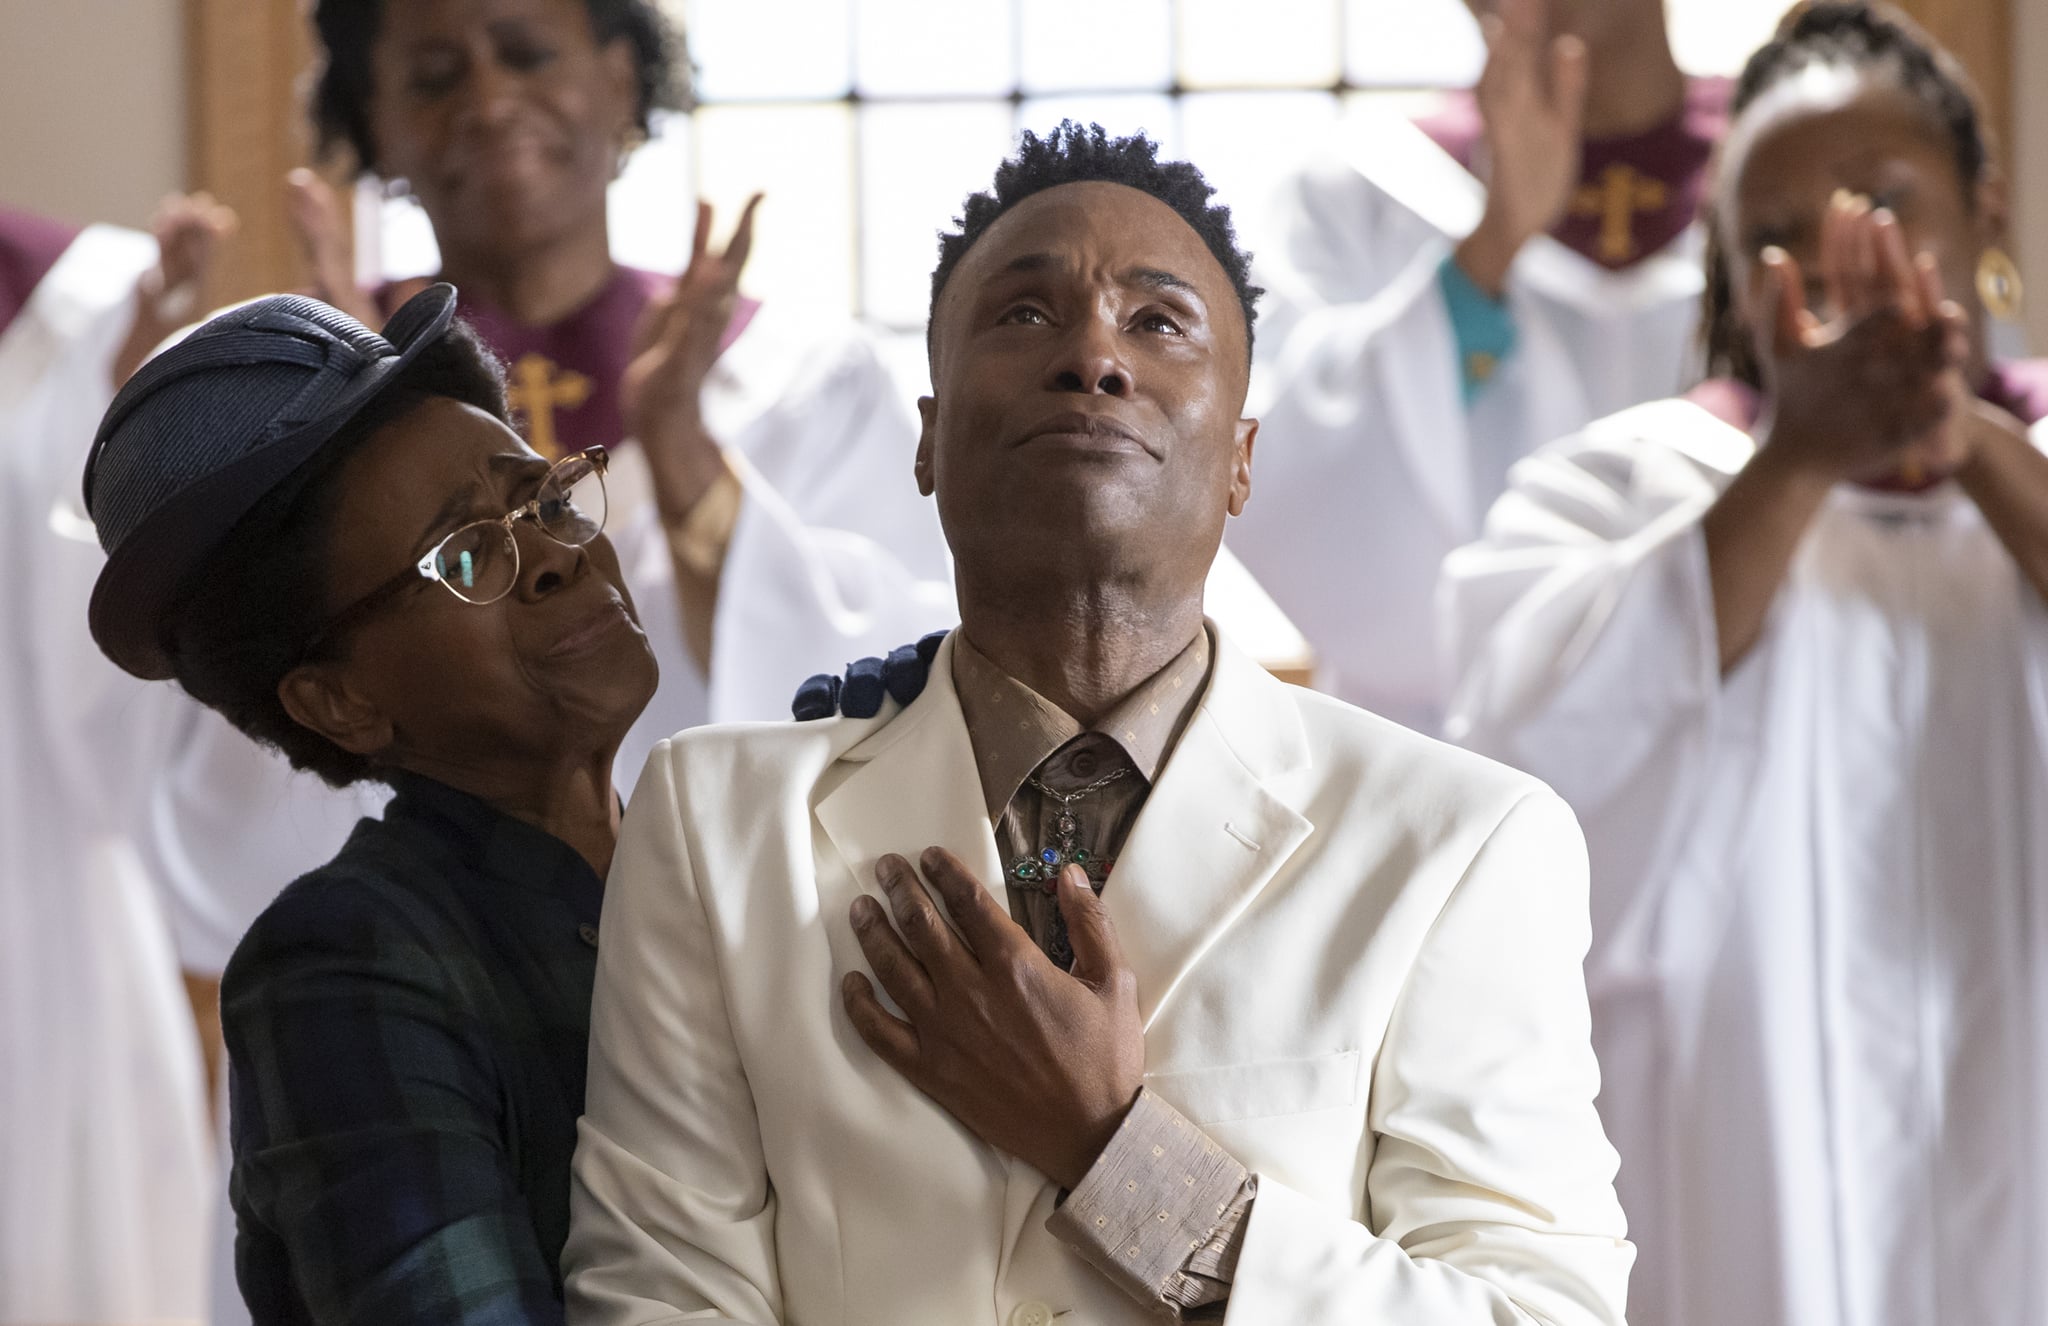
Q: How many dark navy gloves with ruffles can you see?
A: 1